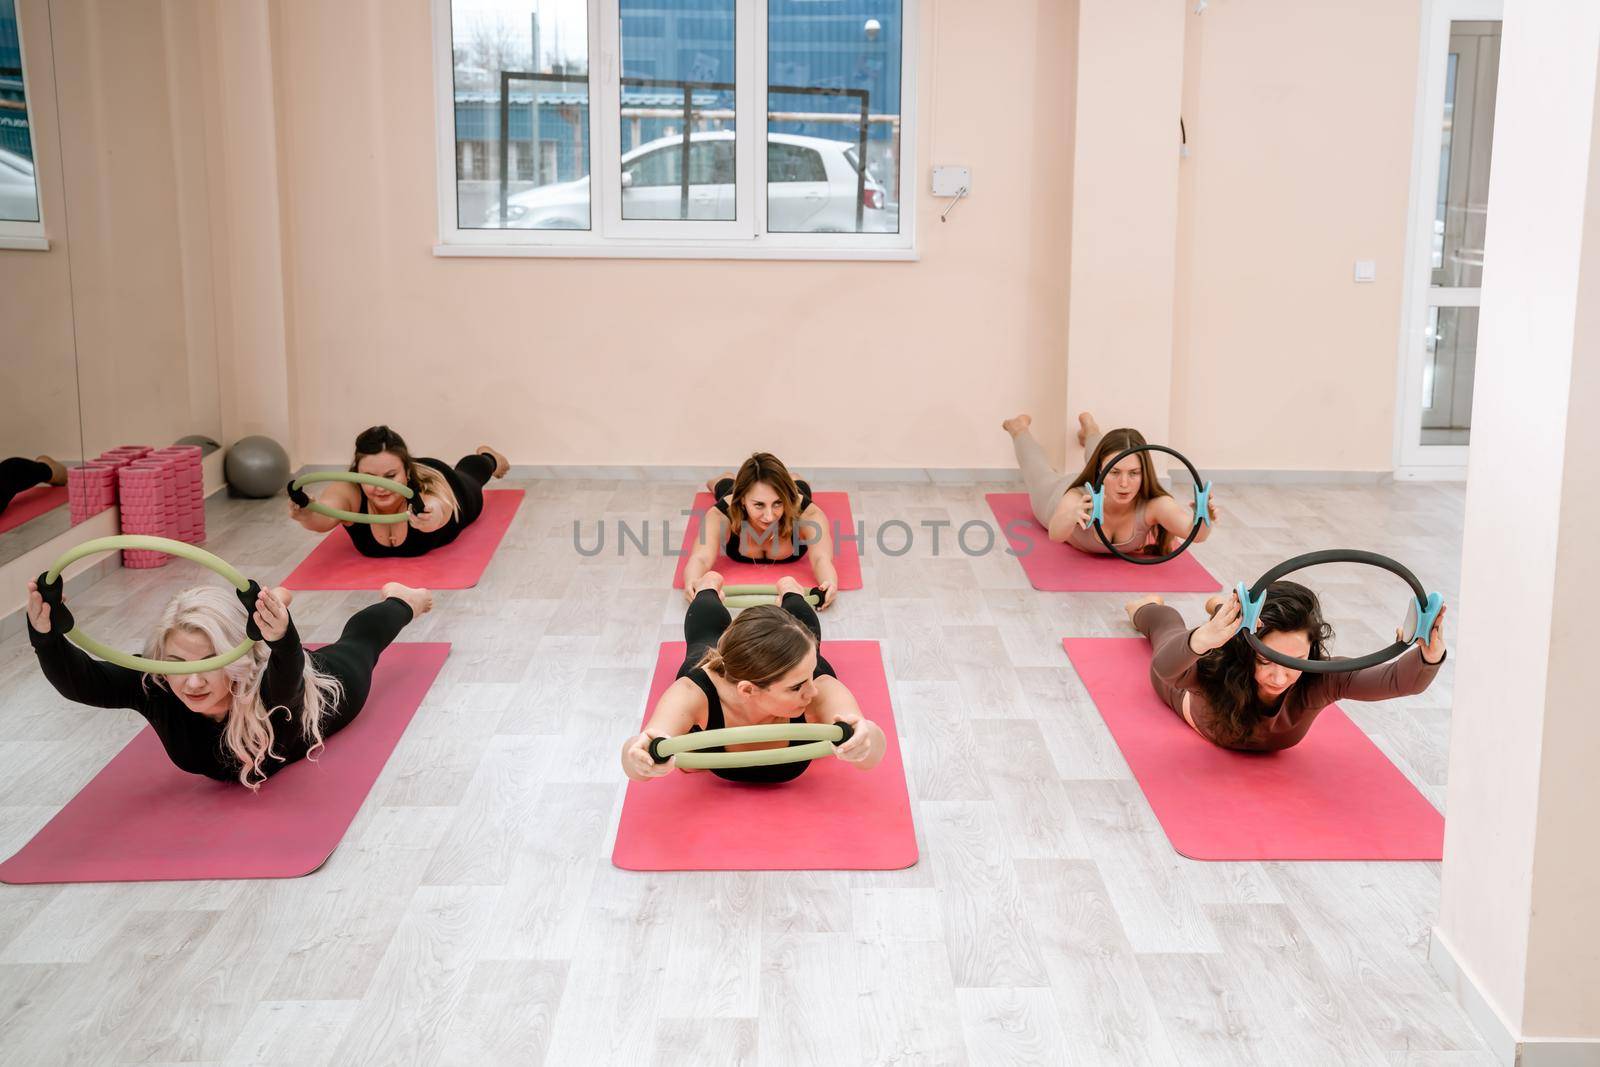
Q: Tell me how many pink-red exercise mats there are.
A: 6